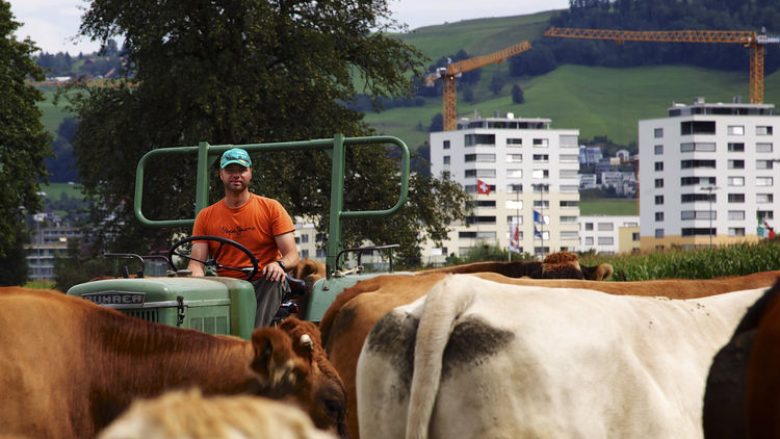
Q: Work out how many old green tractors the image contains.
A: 1